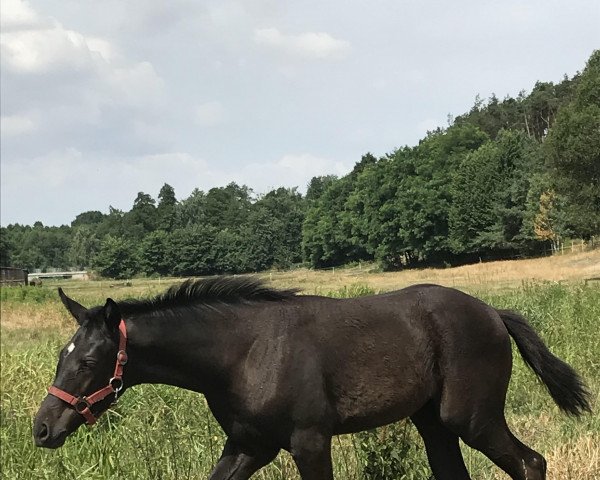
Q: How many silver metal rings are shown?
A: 3